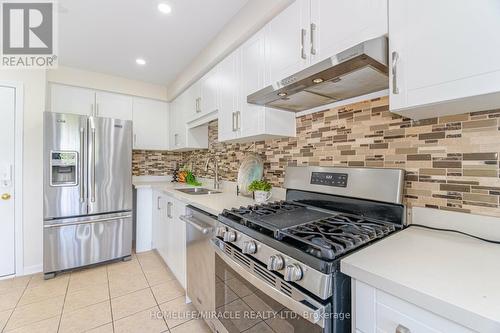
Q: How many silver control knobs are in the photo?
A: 5